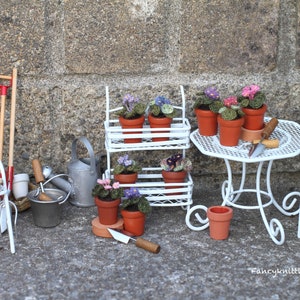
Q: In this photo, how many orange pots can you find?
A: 10